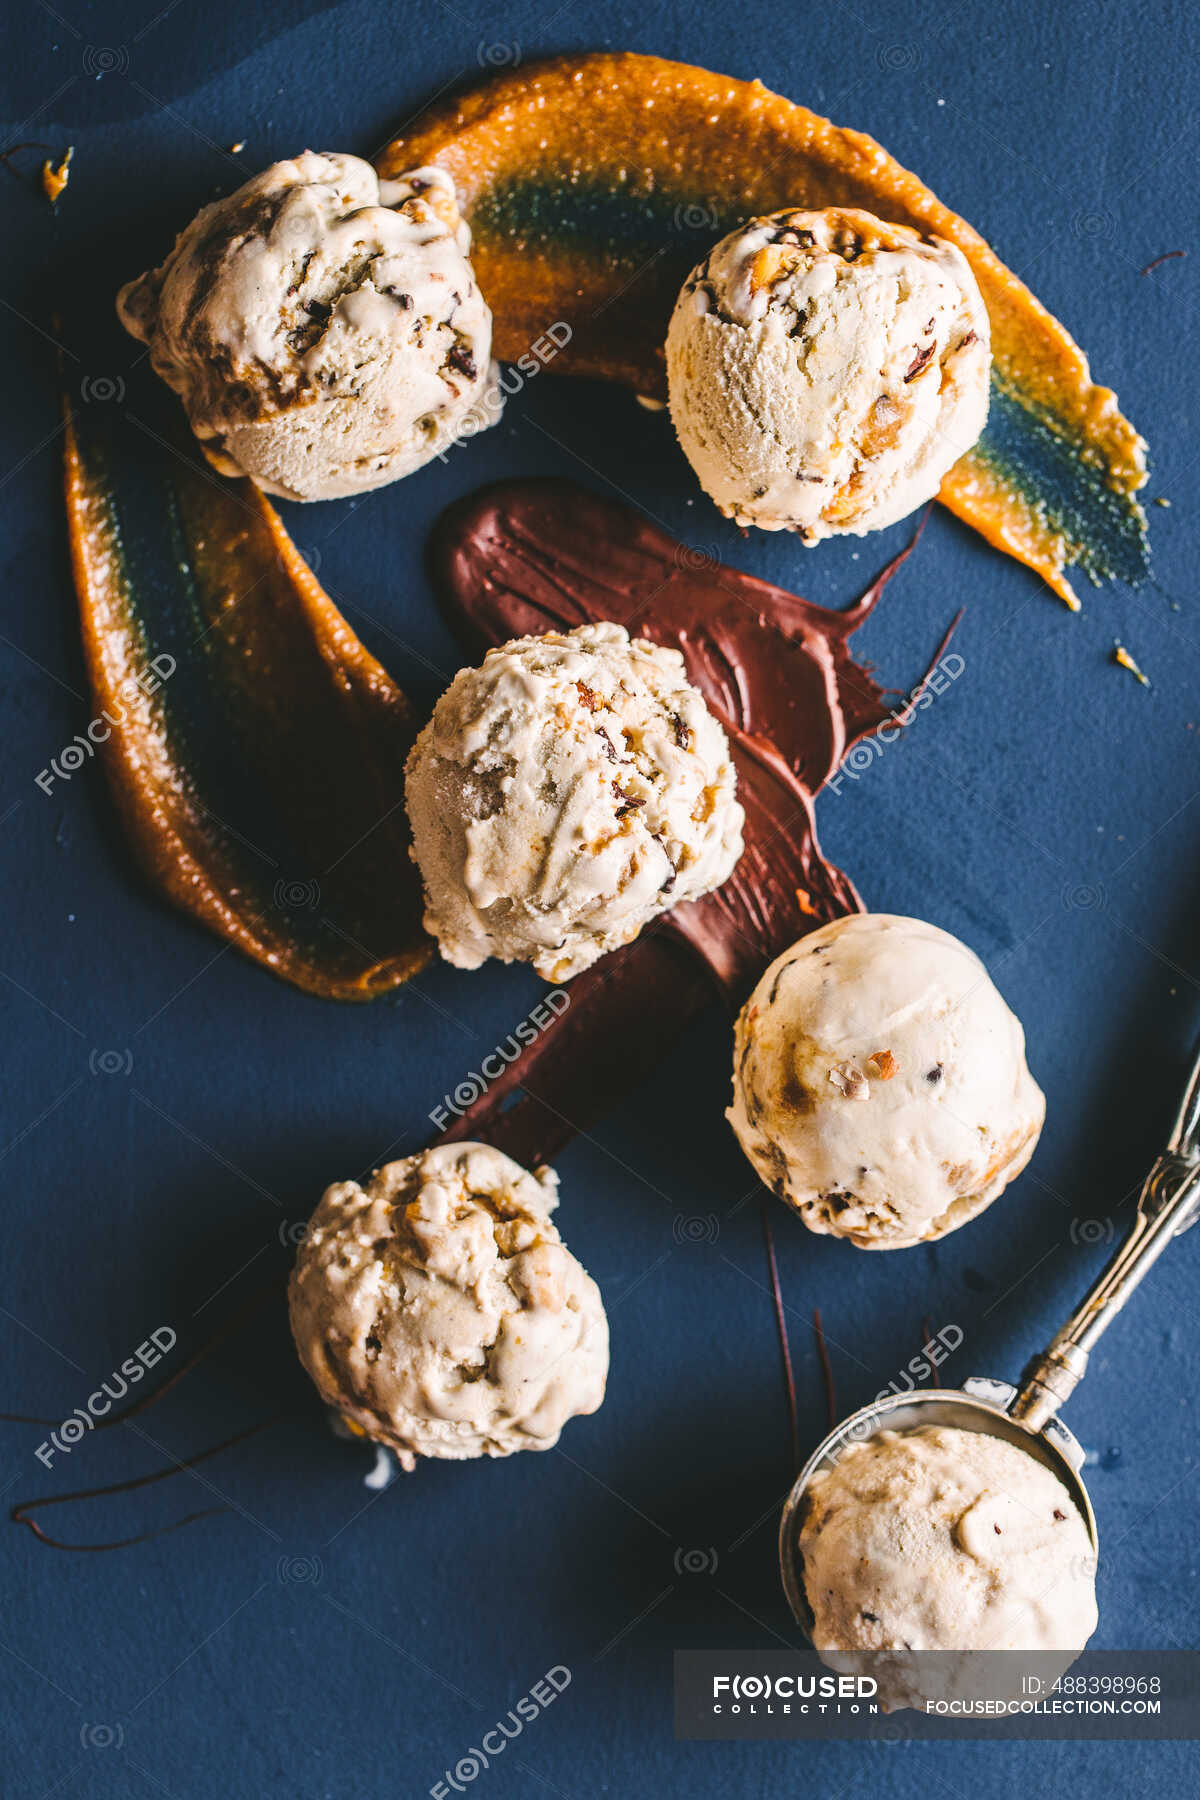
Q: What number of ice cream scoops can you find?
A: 6